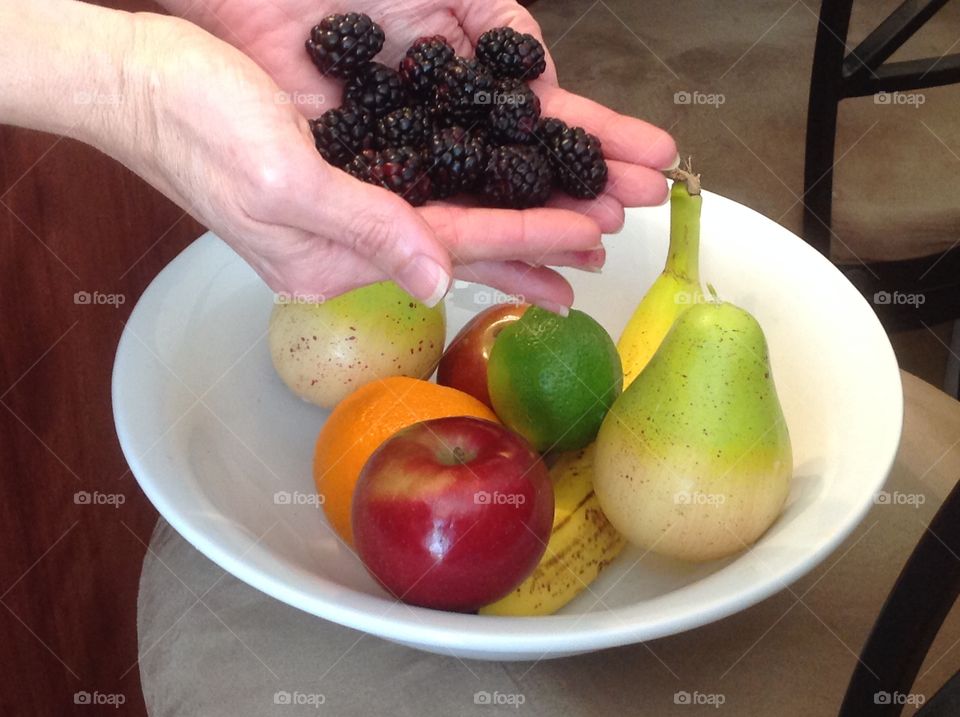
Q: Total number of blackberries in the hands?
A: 13